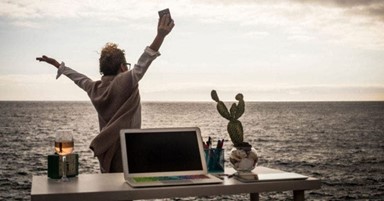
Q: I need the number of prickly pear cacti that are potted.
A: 1